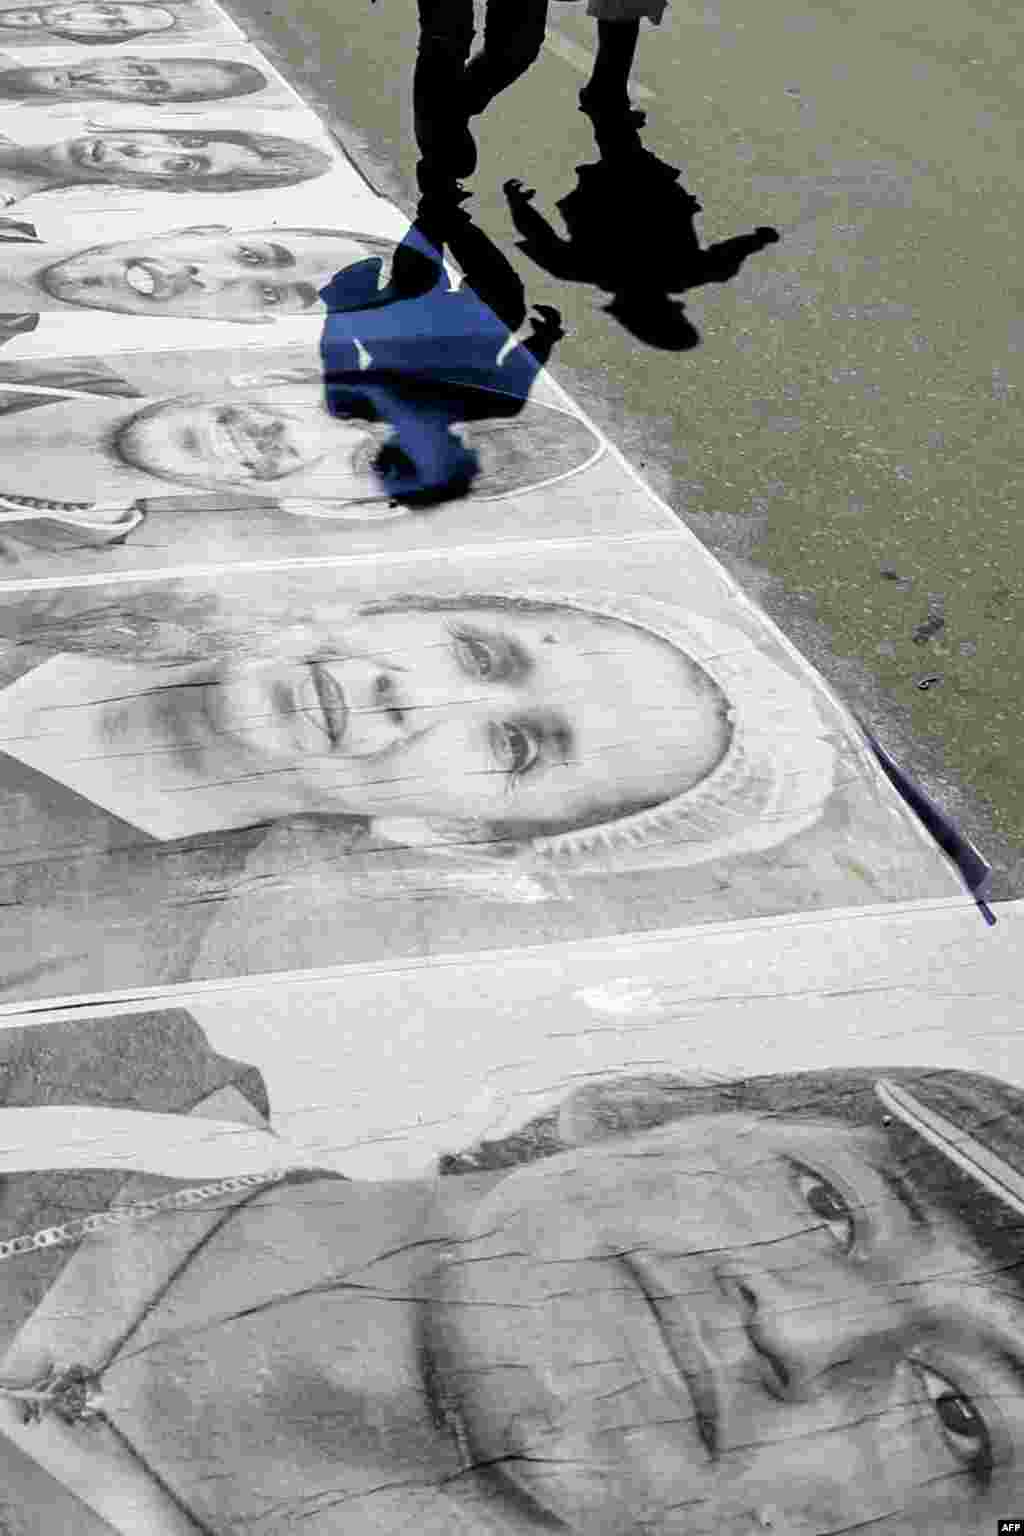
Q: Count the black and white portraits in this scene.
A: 7